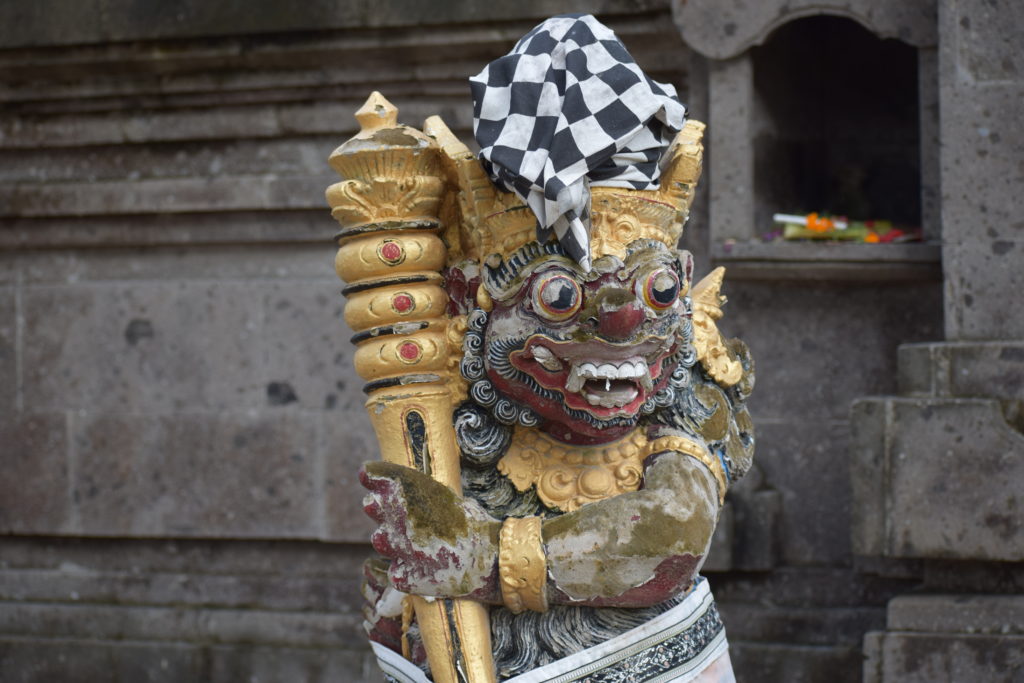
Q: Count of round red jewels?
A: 3